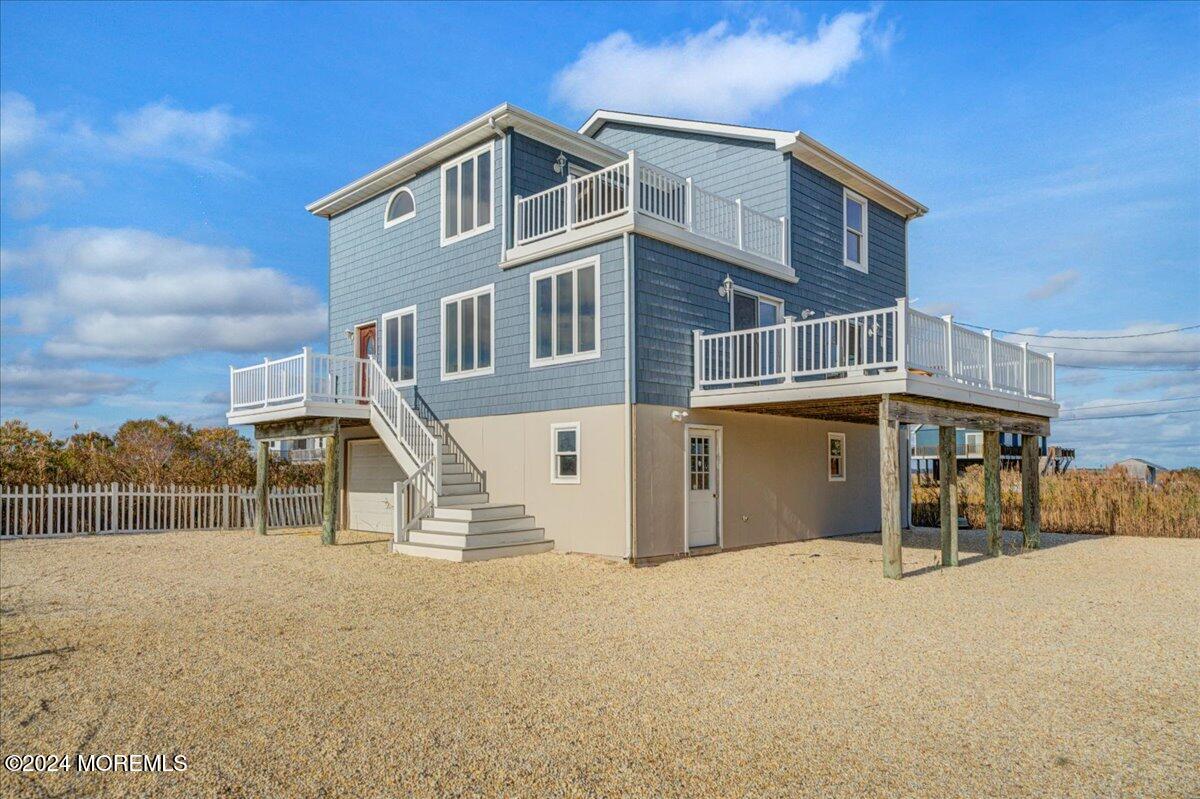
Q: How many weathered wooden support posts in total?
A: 6